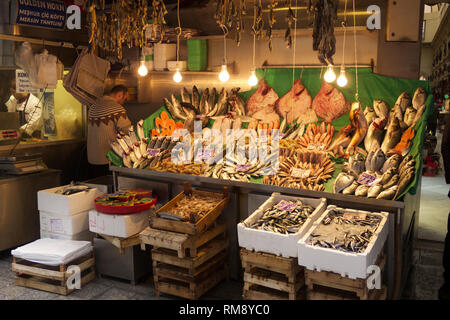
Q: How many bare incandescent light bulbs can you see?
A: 6